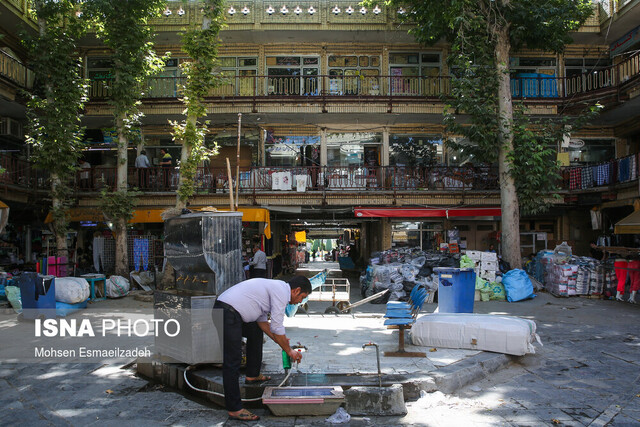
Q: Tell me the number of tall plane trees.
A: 4